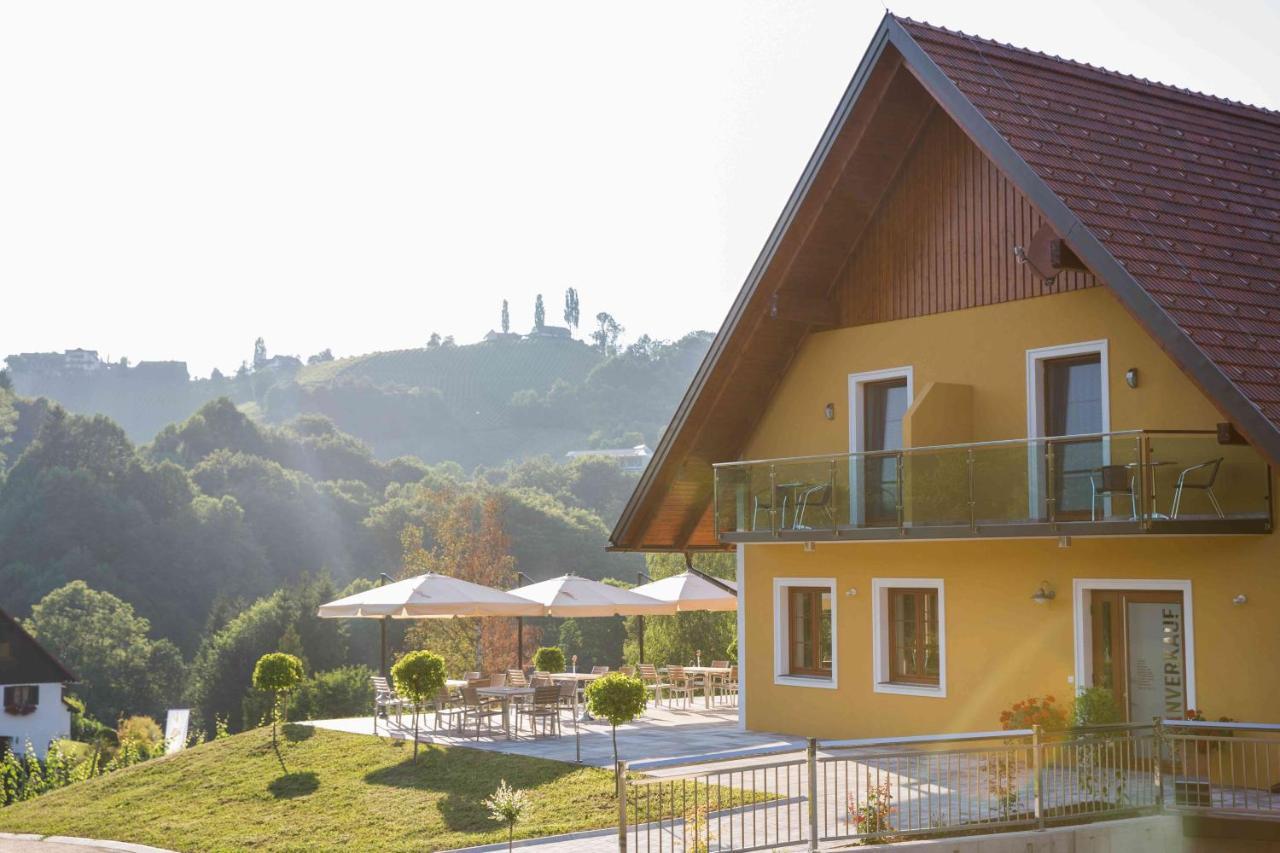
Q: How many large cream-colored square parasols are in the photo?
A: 3